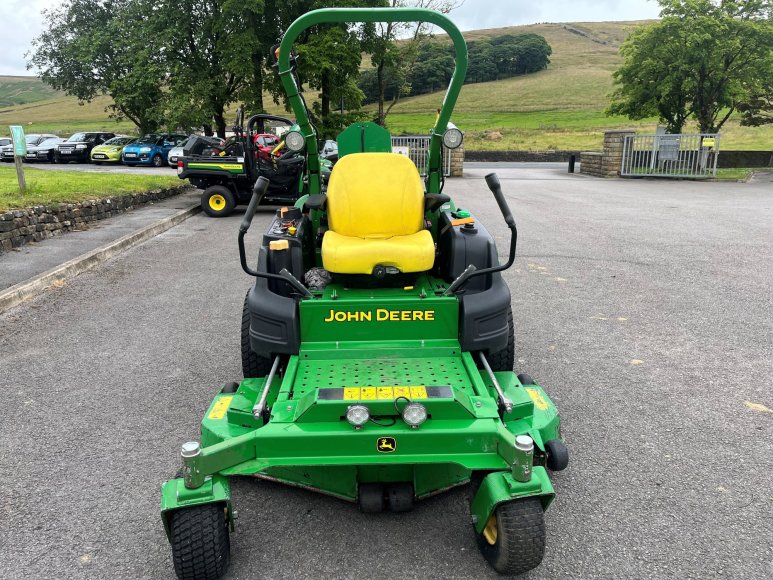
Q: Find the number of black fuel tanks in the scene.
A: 2